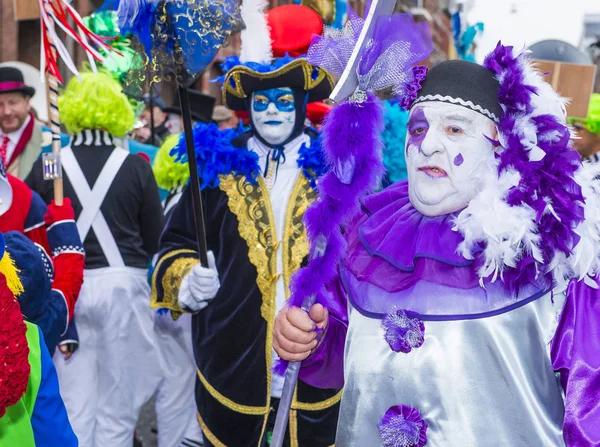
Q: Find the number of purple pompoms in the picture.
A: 2